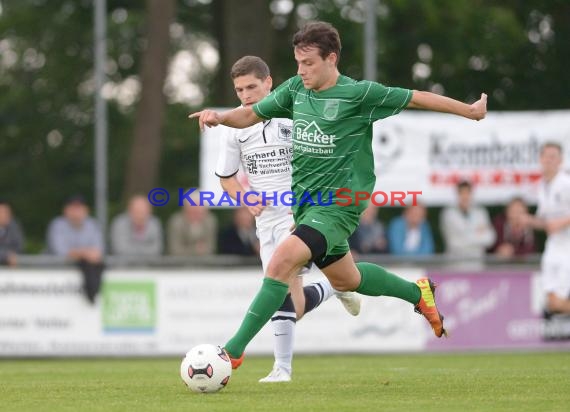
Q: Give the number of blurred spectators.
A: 9